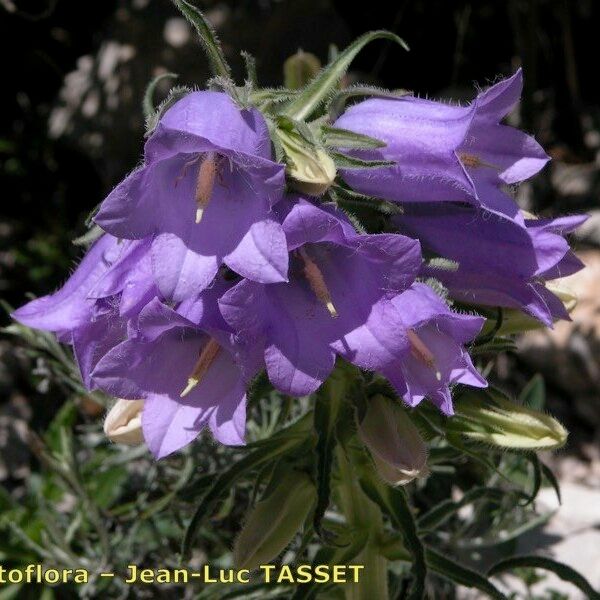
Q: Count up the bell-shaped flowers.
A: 7